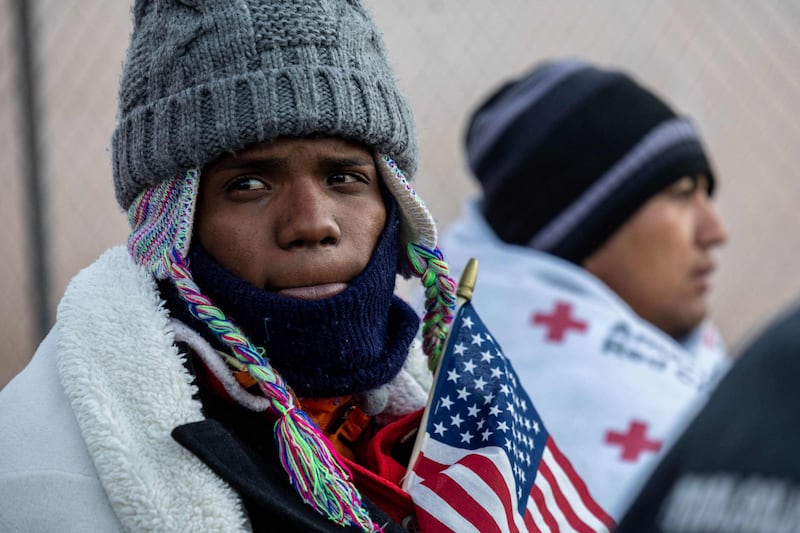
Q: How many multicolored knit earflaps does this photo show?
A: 2